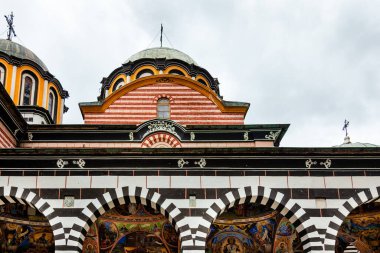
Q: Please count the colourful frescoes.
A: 4